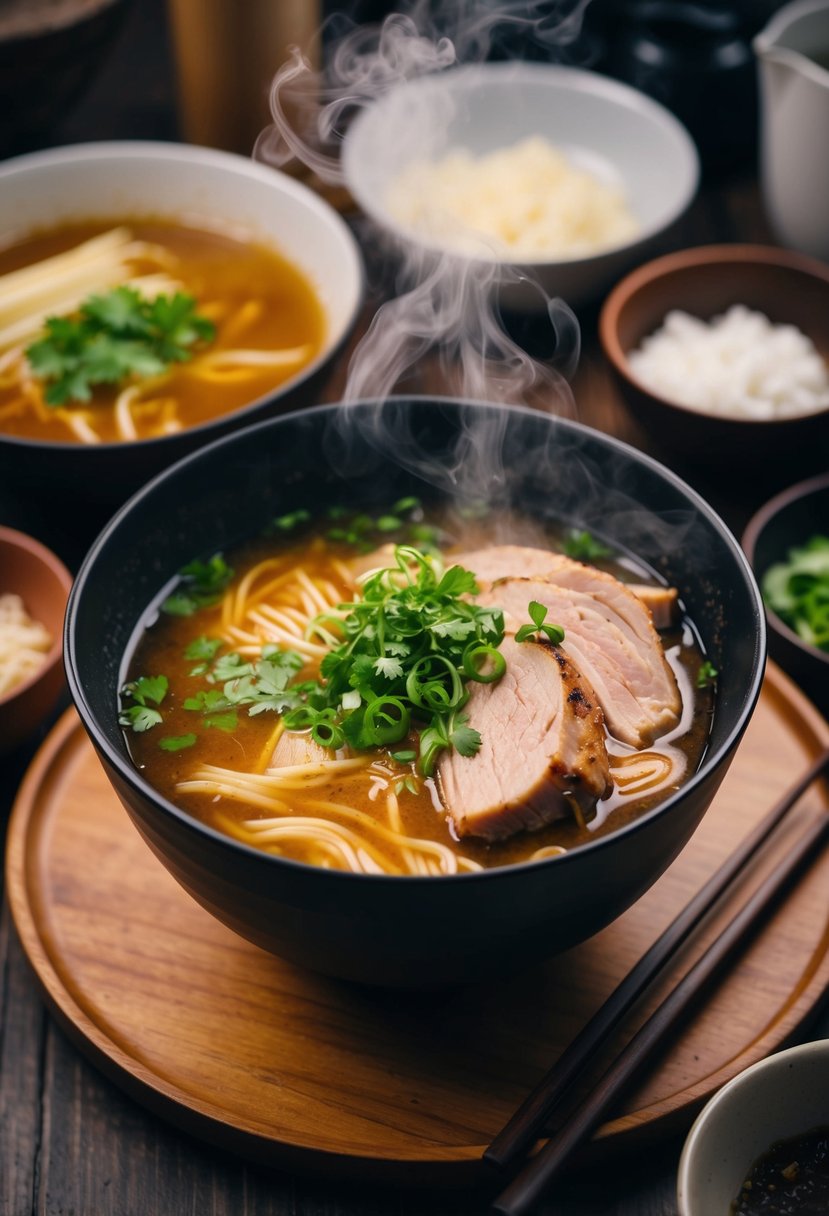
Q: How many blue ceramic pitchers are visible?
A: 0